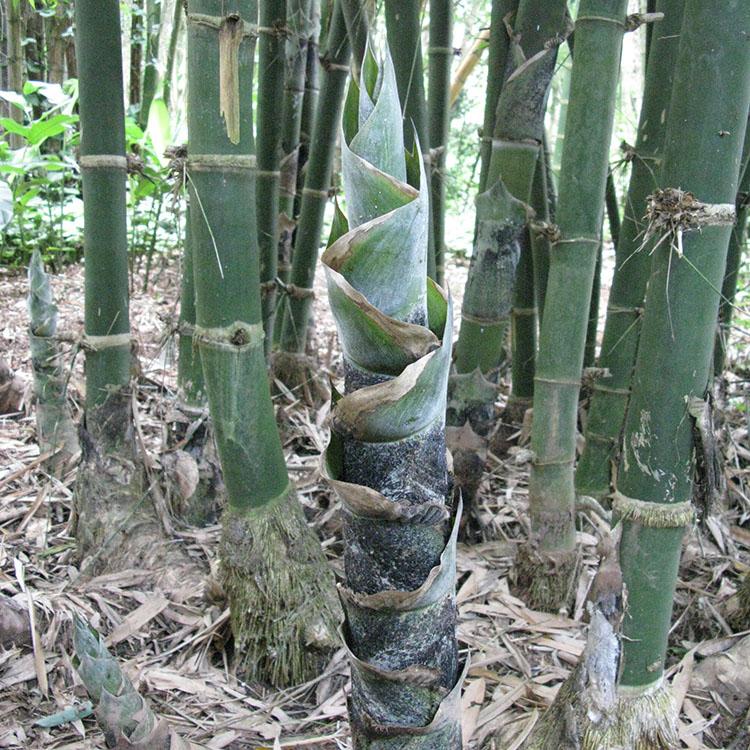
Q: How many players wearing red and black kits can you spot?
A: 0